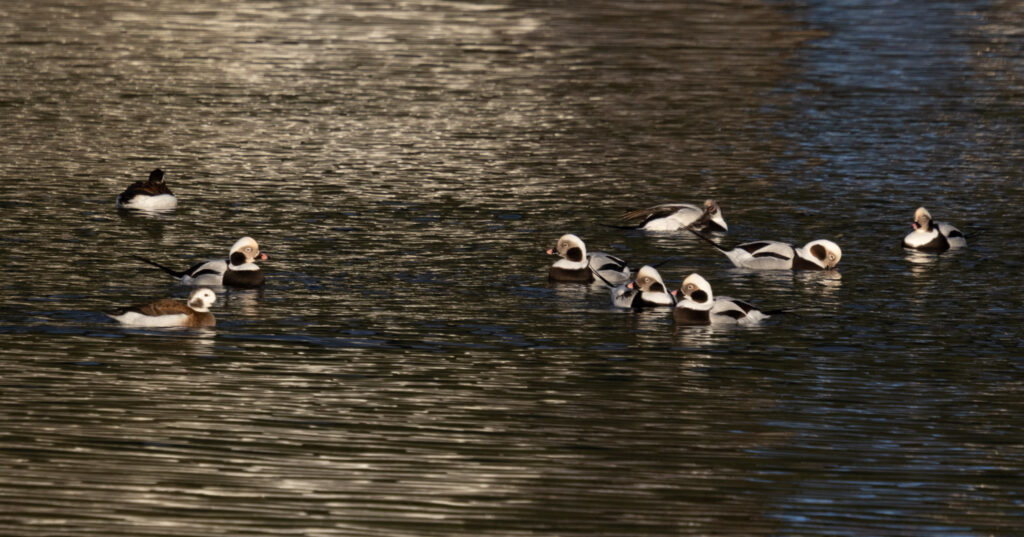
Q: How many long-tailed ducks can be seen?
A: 9